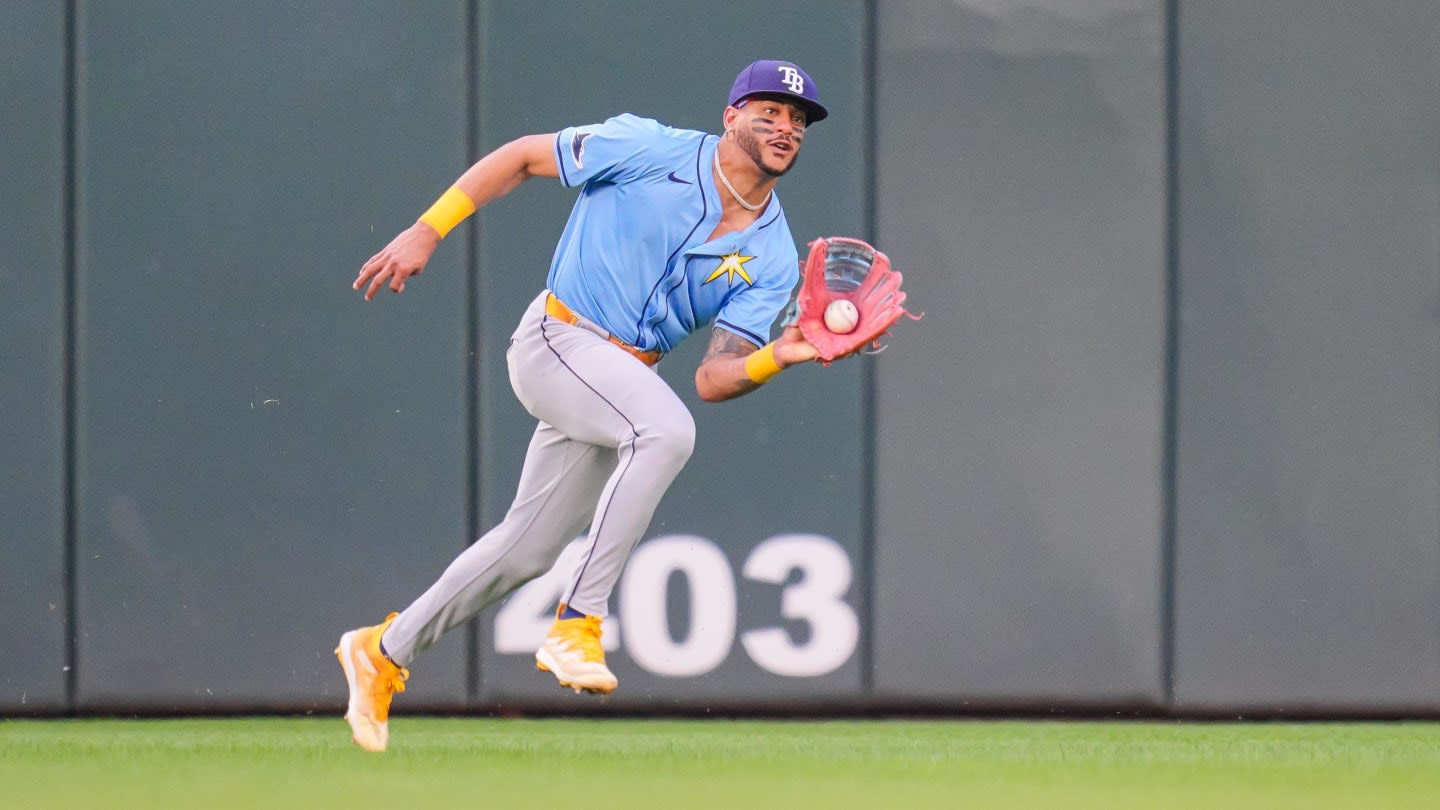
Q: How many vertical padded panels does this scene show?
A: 5